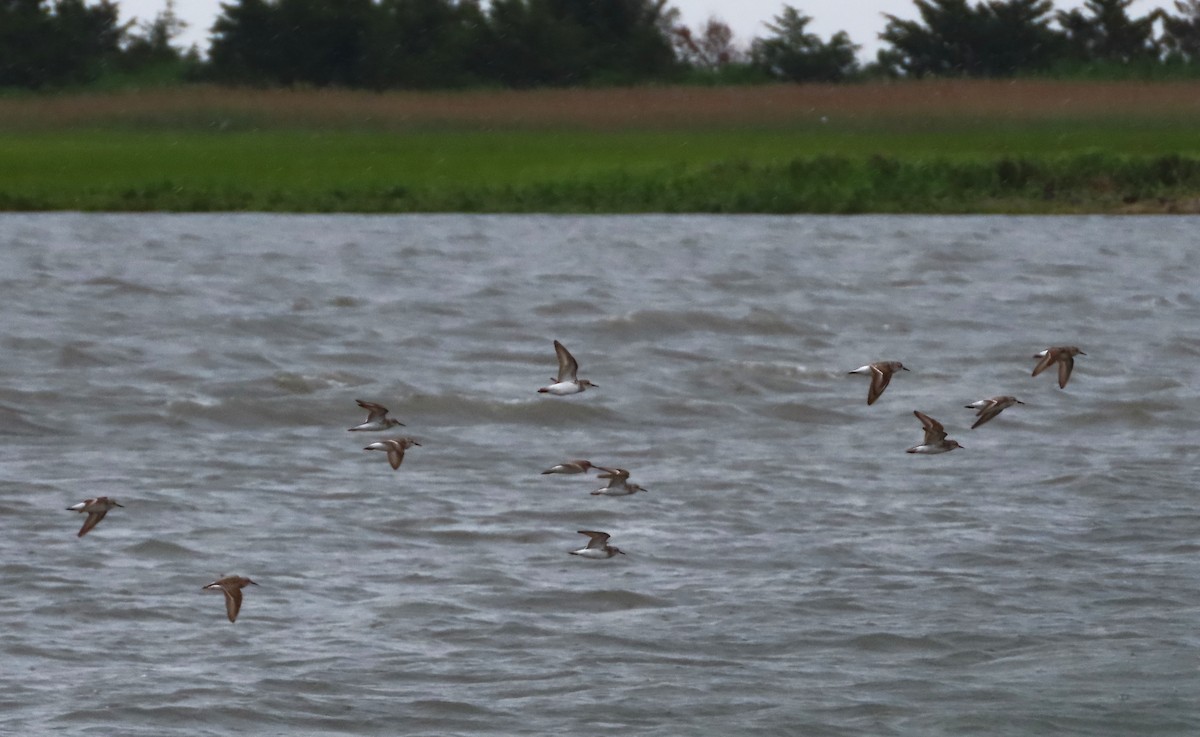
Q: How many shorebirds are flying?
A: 12